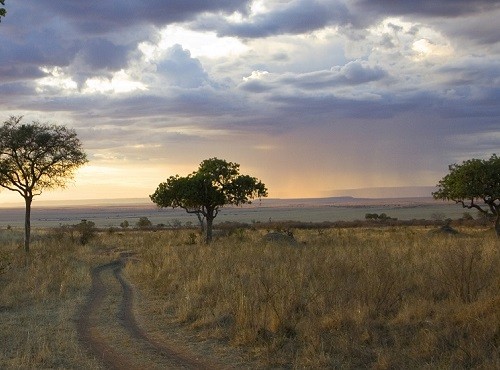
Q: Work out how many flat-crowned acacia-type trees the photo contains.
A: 3